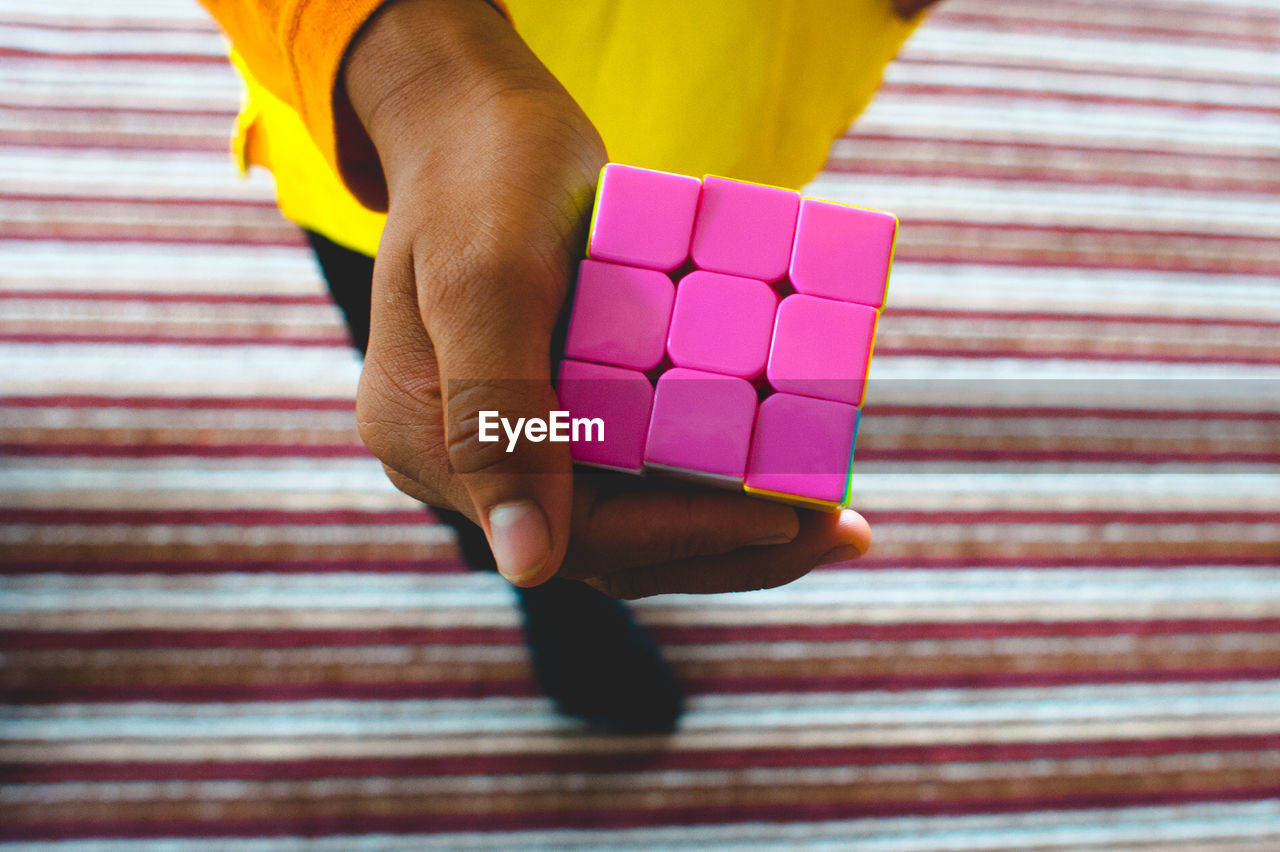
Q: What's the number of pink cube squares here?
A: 9